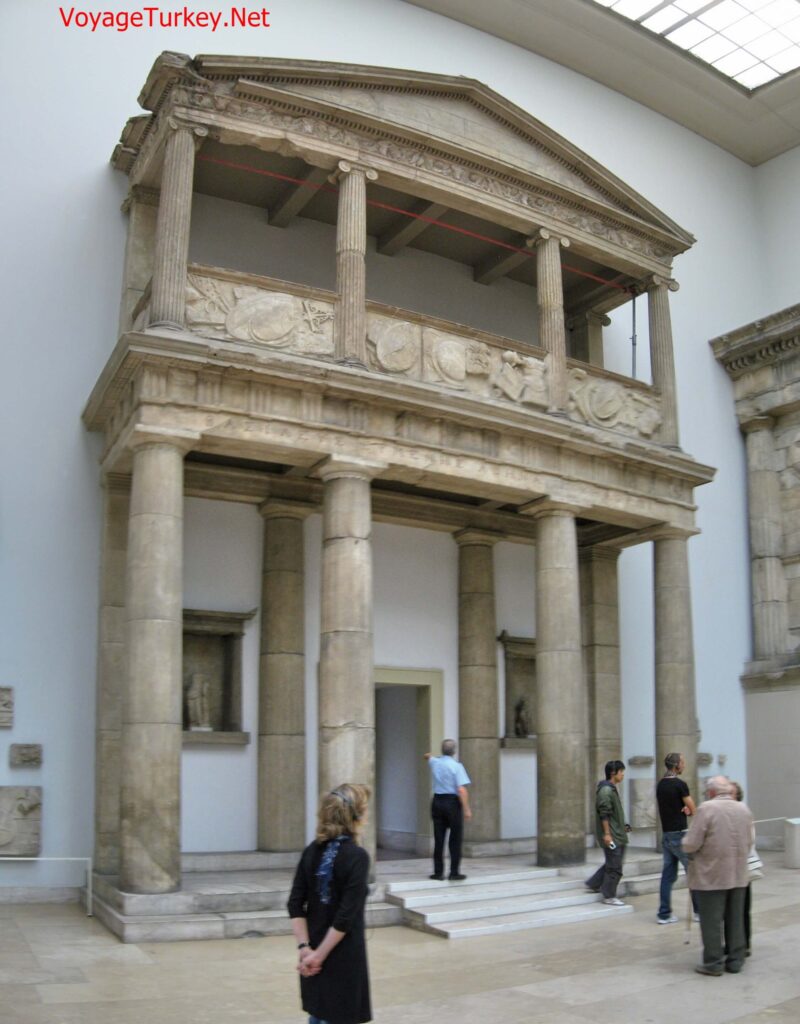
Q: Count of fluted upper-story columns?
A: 4